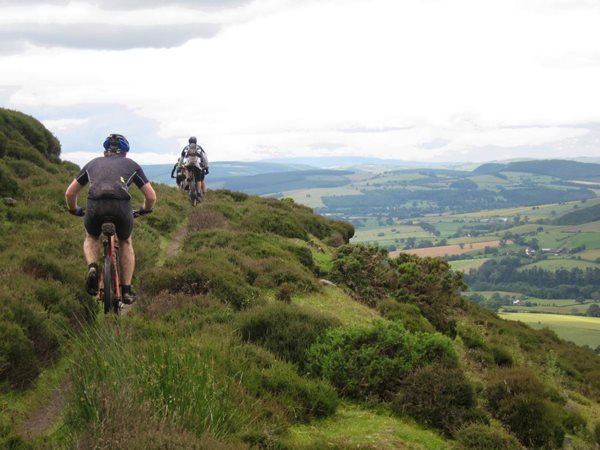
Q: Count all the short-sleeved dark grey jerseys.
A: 1